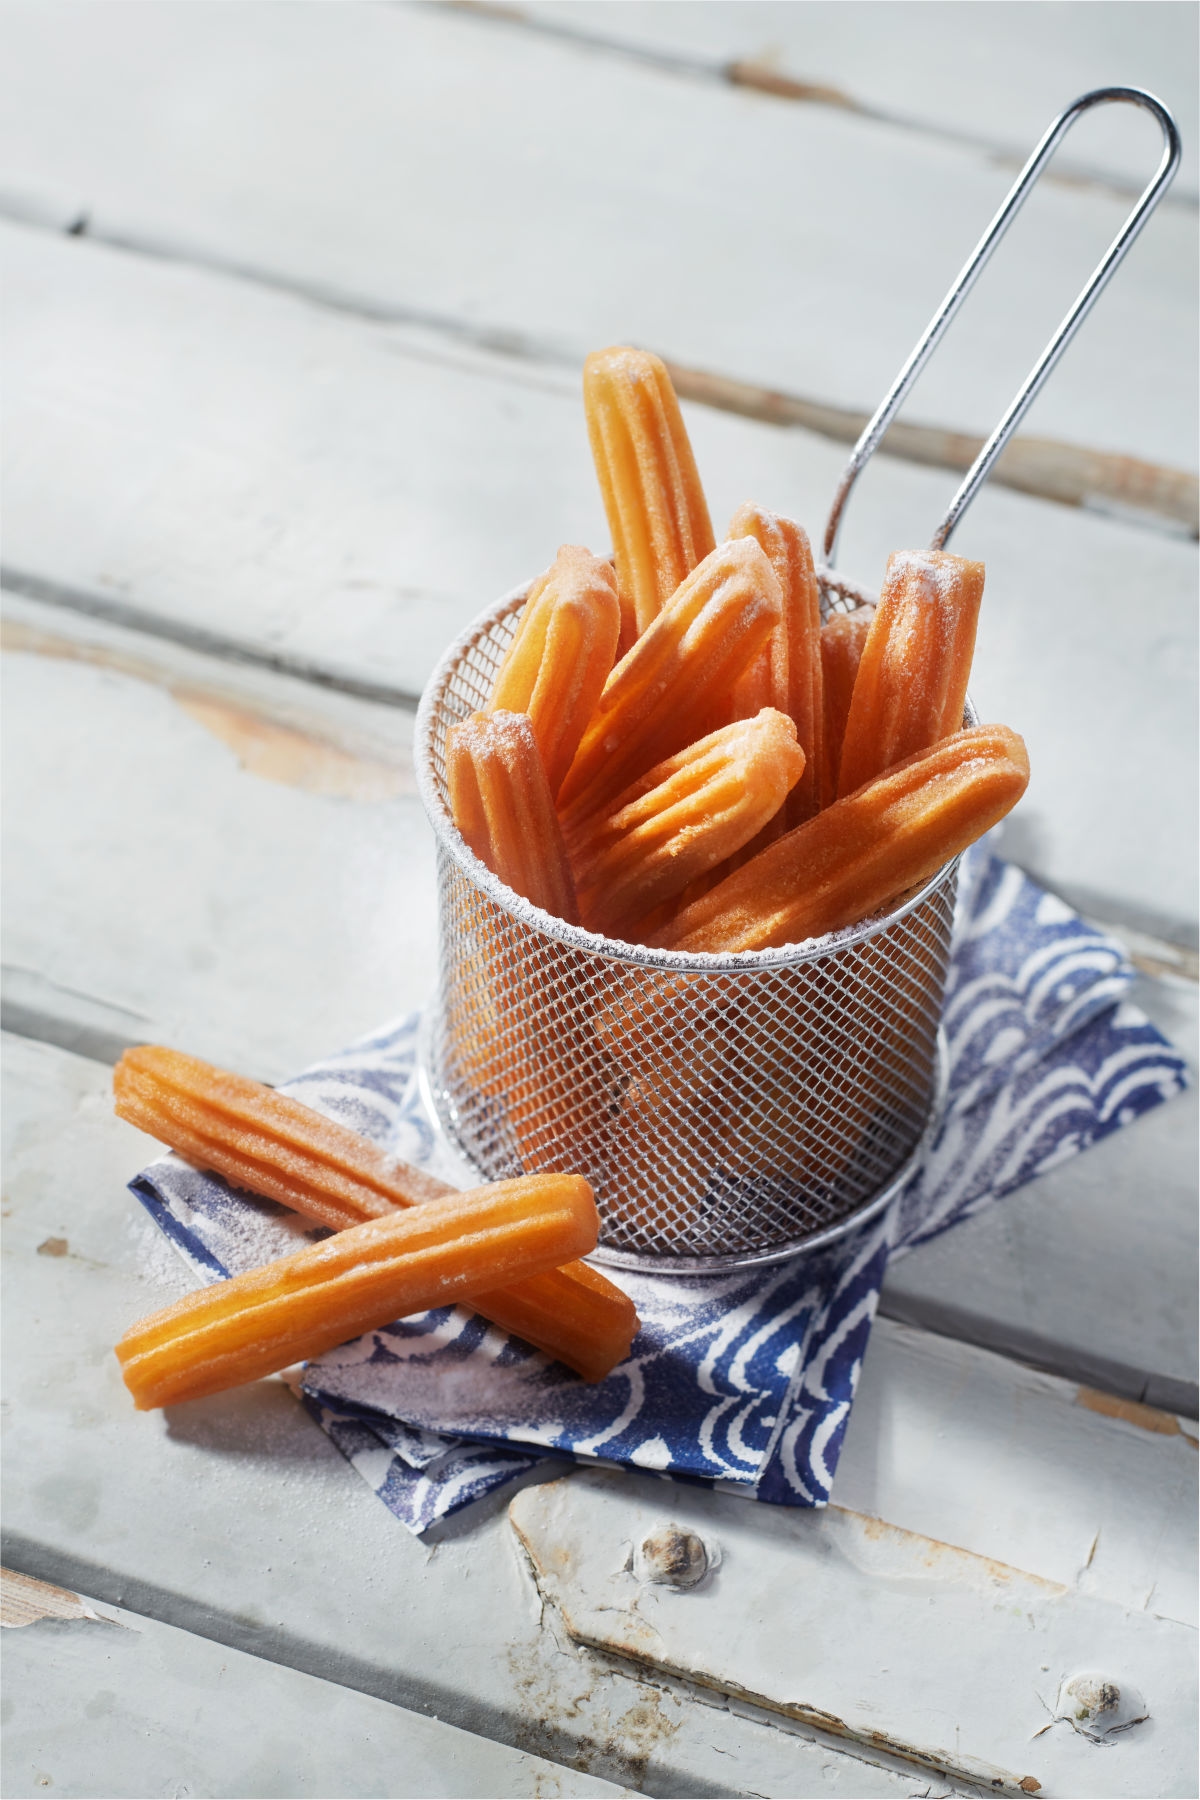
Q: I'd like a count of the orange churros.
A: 11